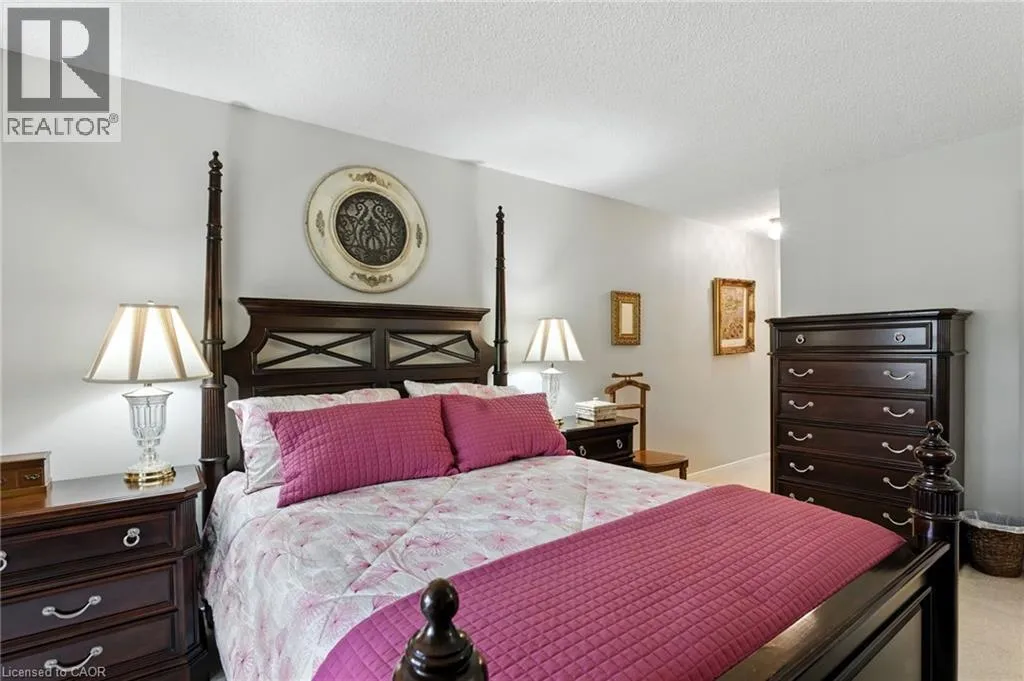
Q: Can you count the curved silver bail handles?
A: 12